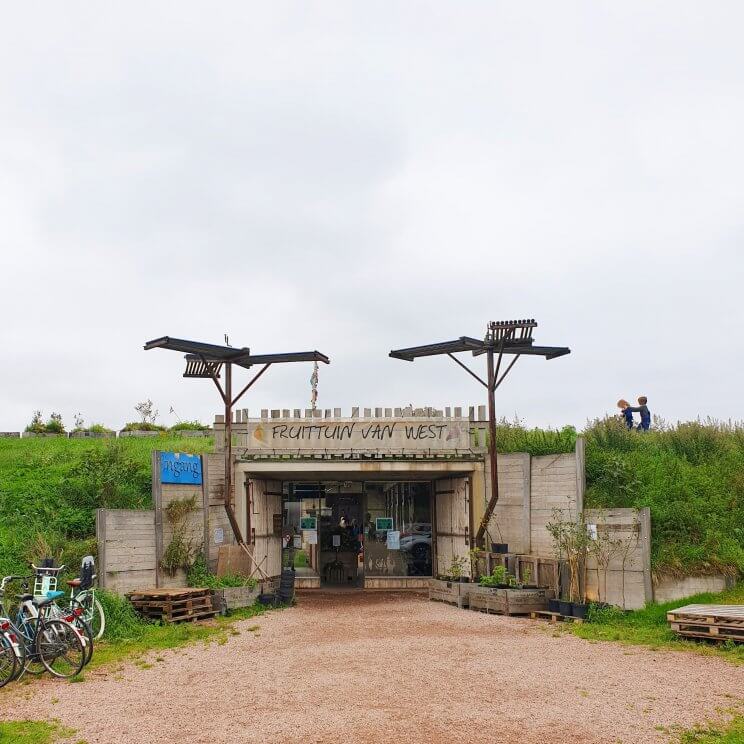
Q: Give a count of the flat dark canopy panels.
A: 4